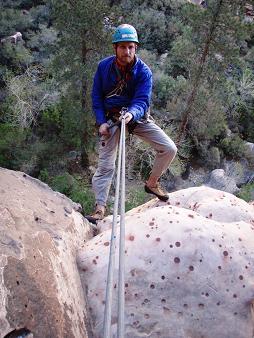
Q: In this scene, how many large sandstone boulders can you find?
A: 2